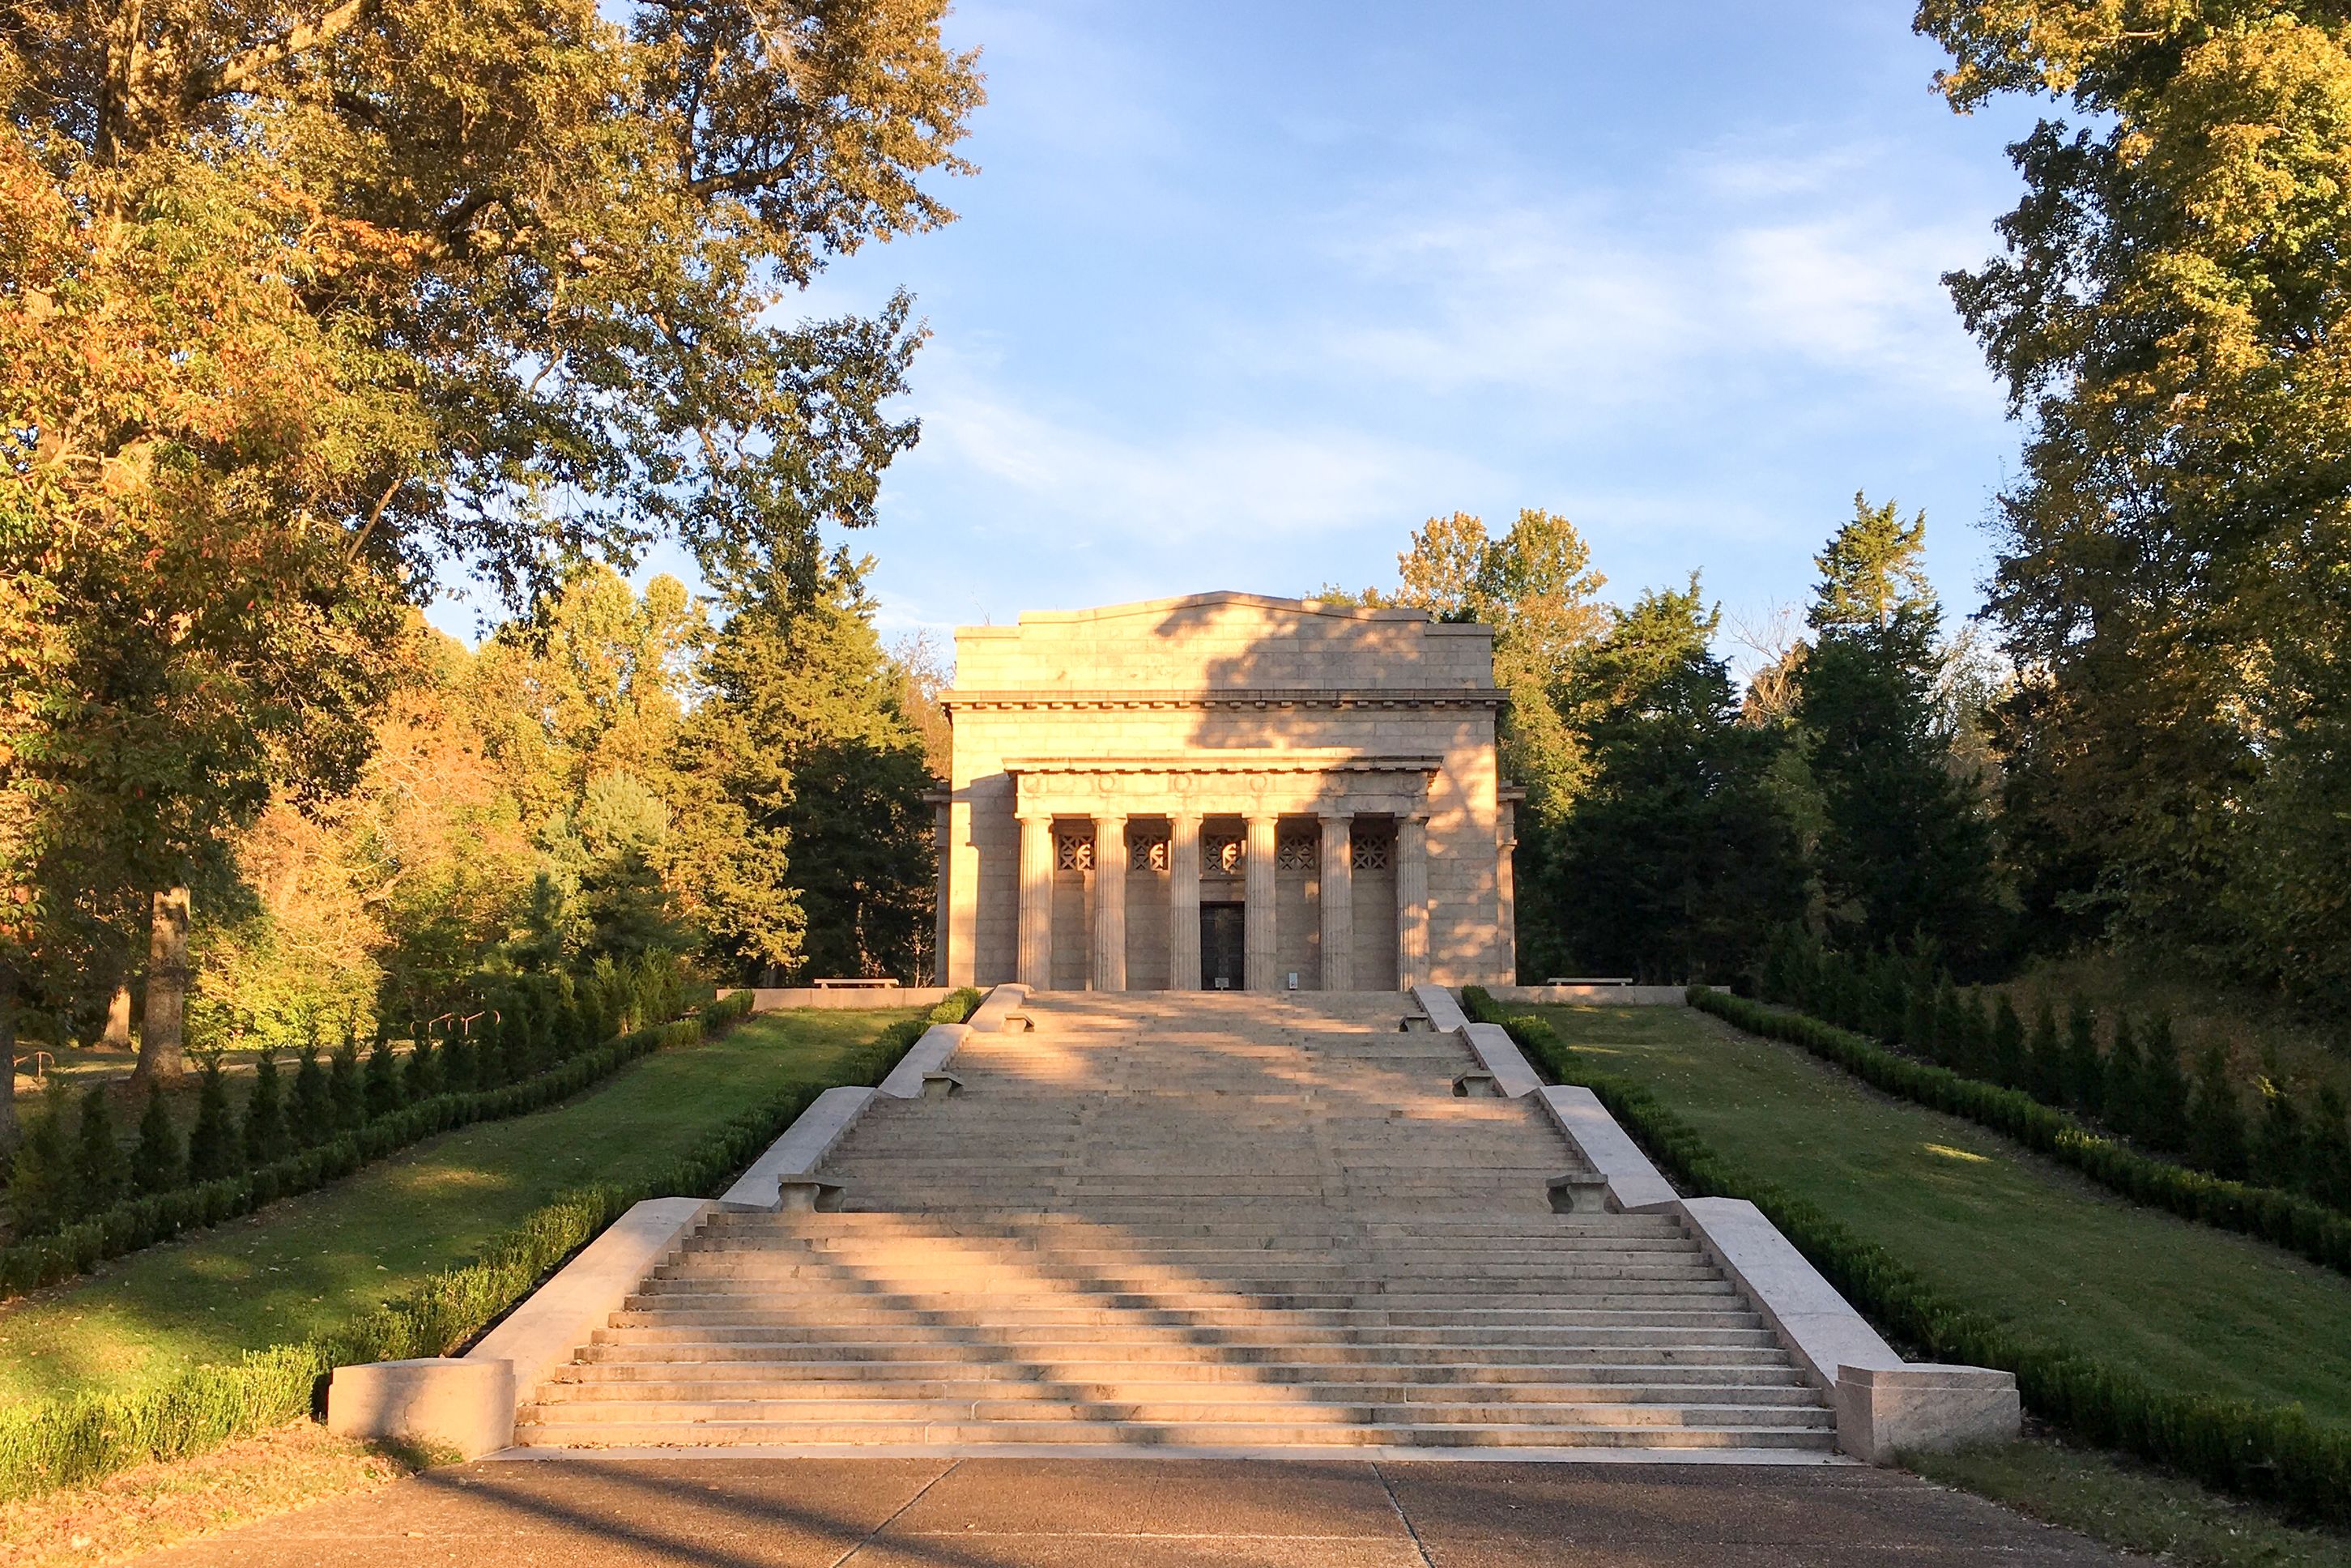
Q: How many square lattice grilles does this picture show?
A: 5